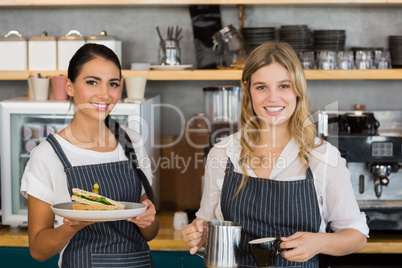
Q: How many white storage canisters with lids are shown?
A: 4